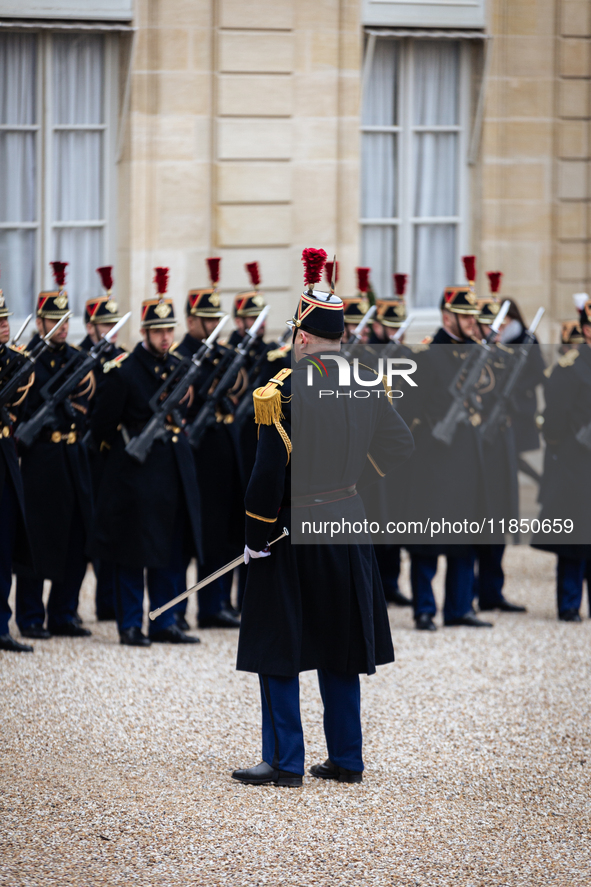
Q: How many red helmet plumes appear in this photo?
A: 11